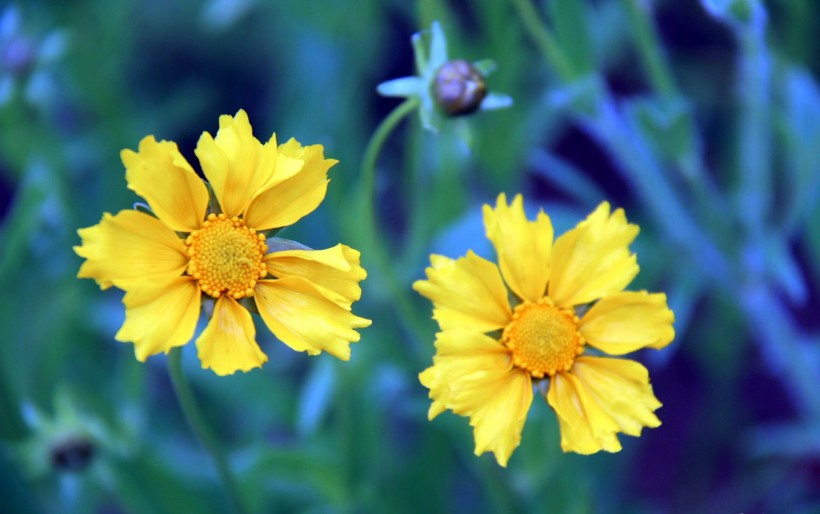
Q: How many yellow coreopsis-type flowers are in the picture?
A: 2